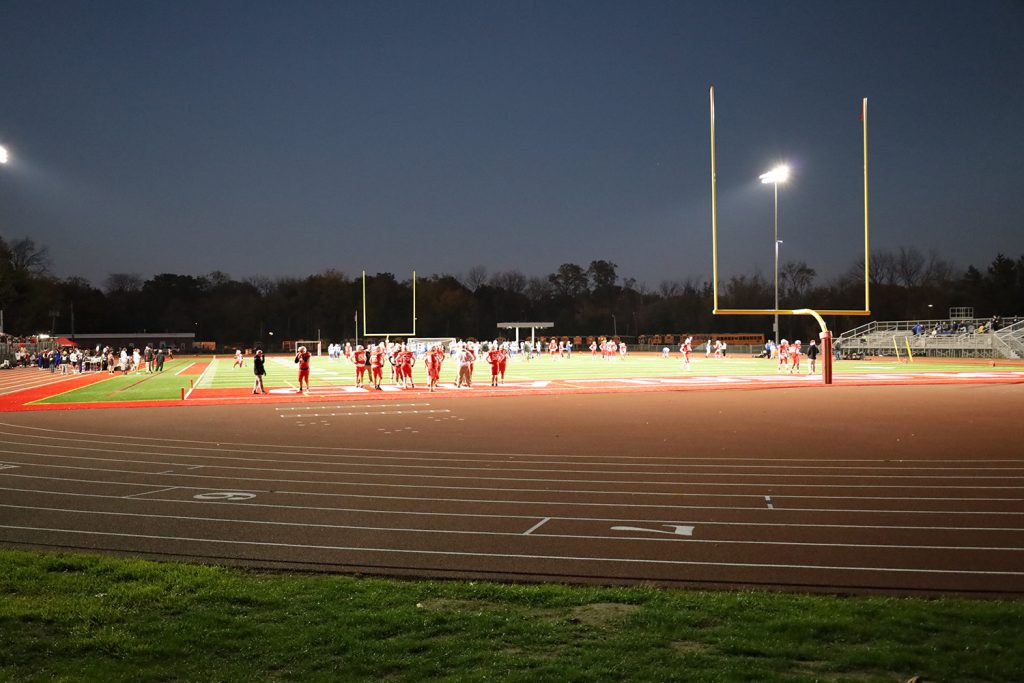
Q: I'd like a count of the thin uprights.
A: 4